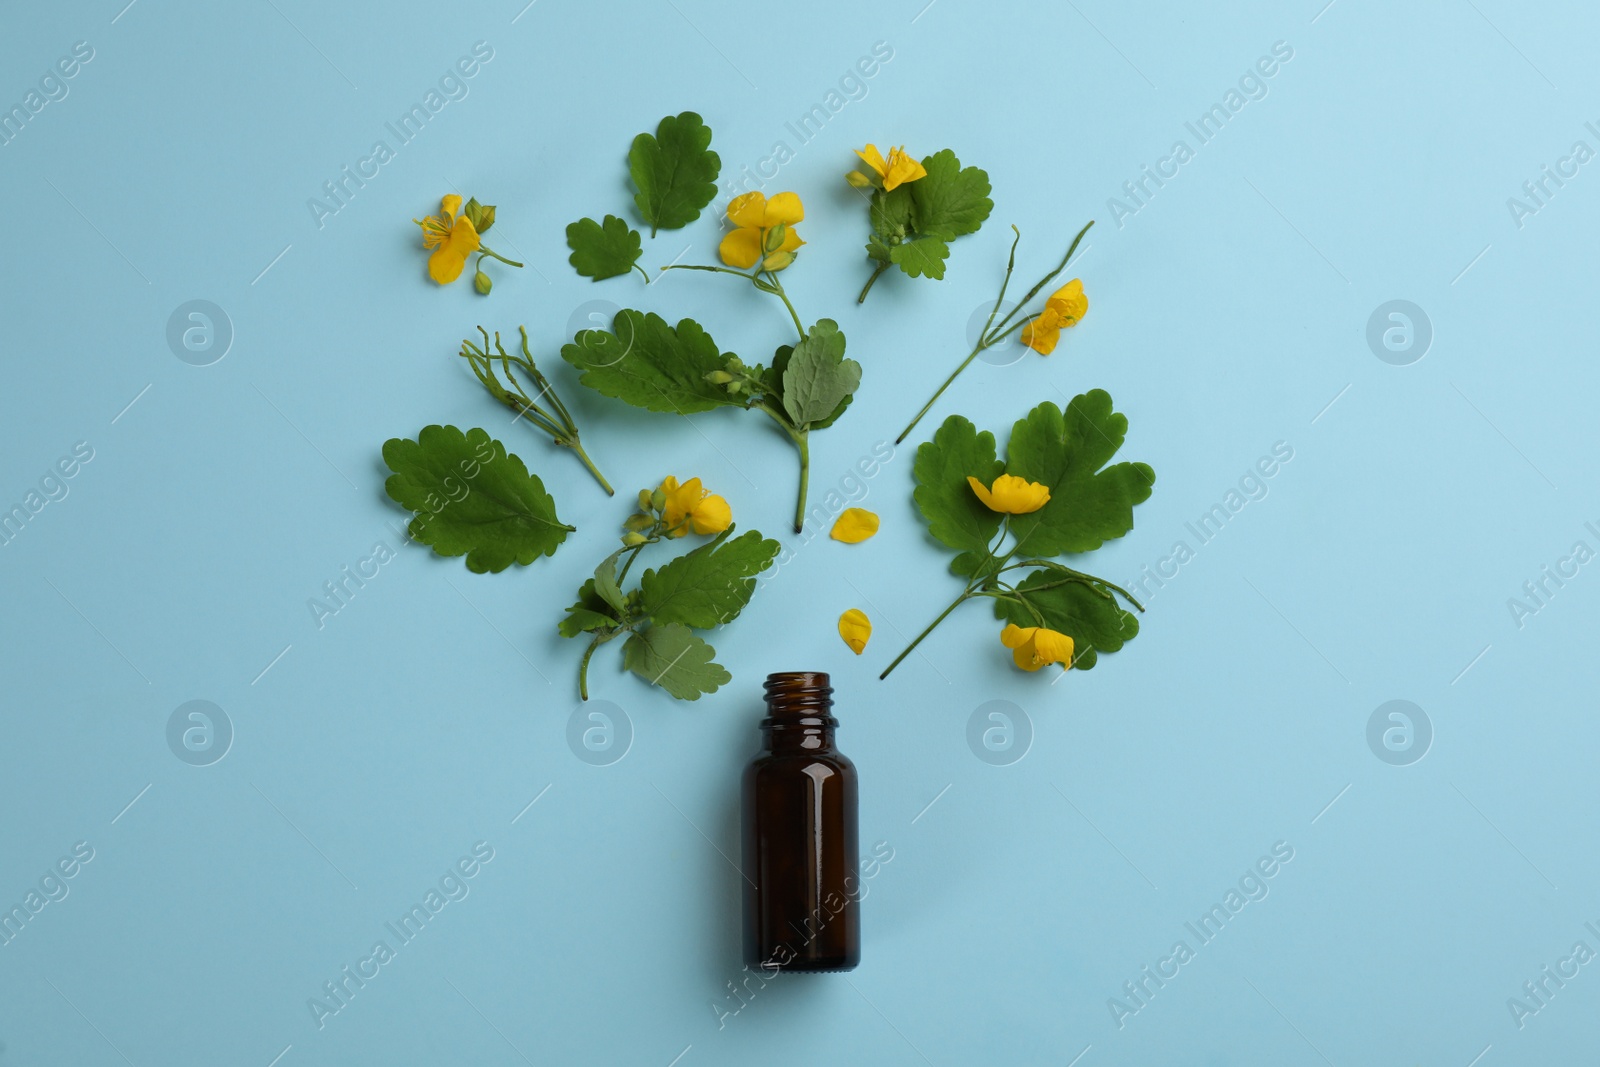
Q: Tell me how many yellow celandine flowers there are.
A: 7